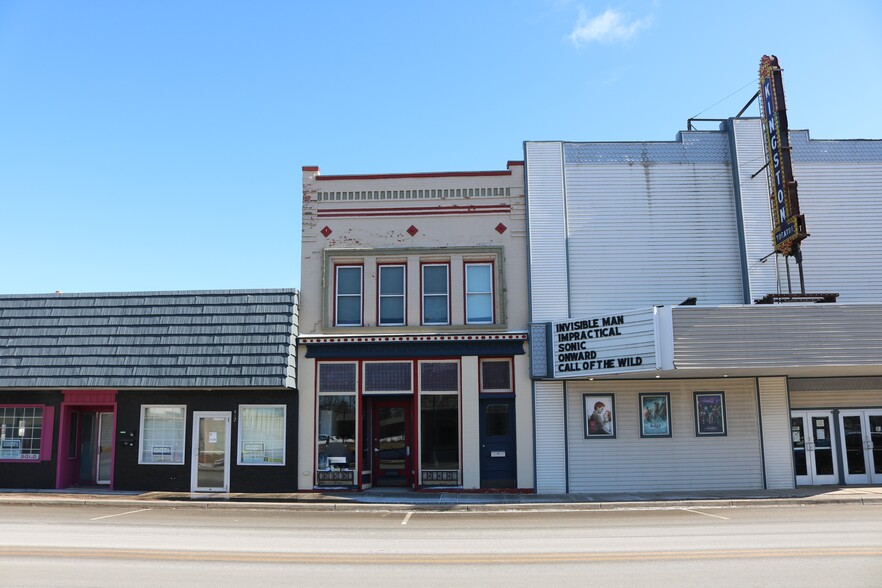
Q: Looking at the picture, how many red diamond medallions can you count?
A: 3